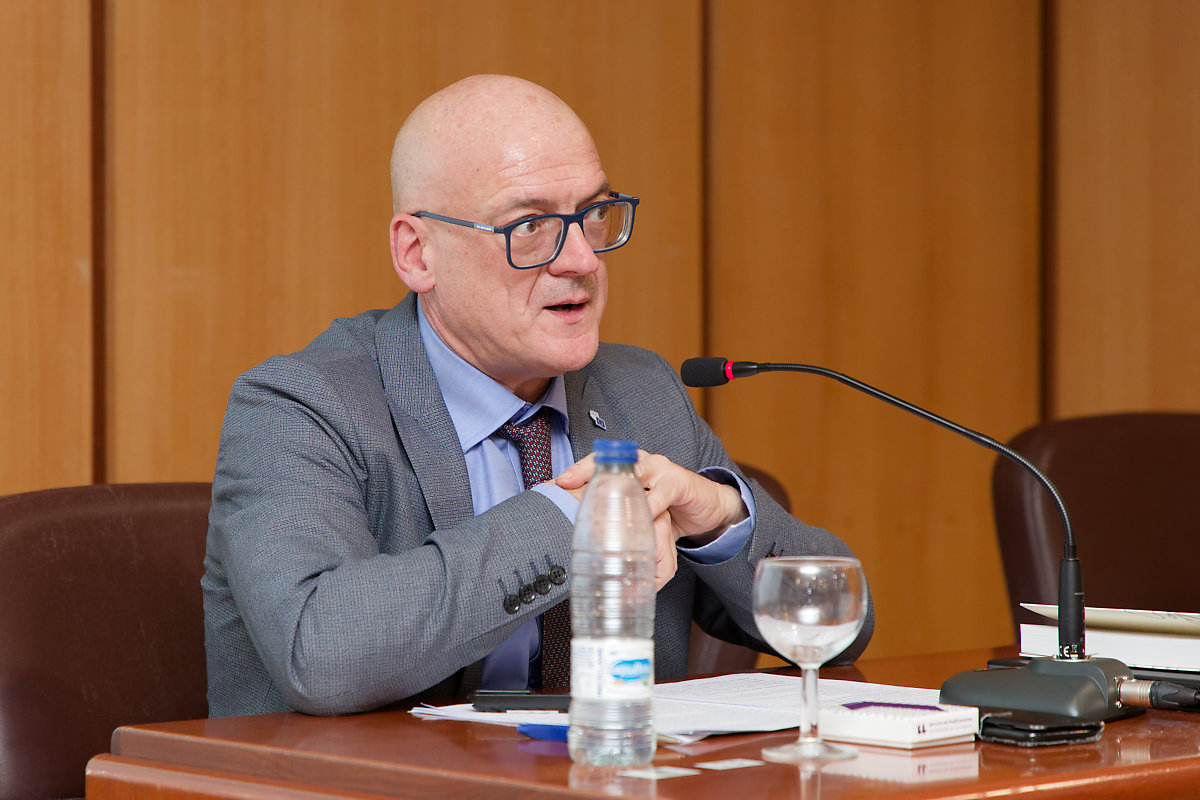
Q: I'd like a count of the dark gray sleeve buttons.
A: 4